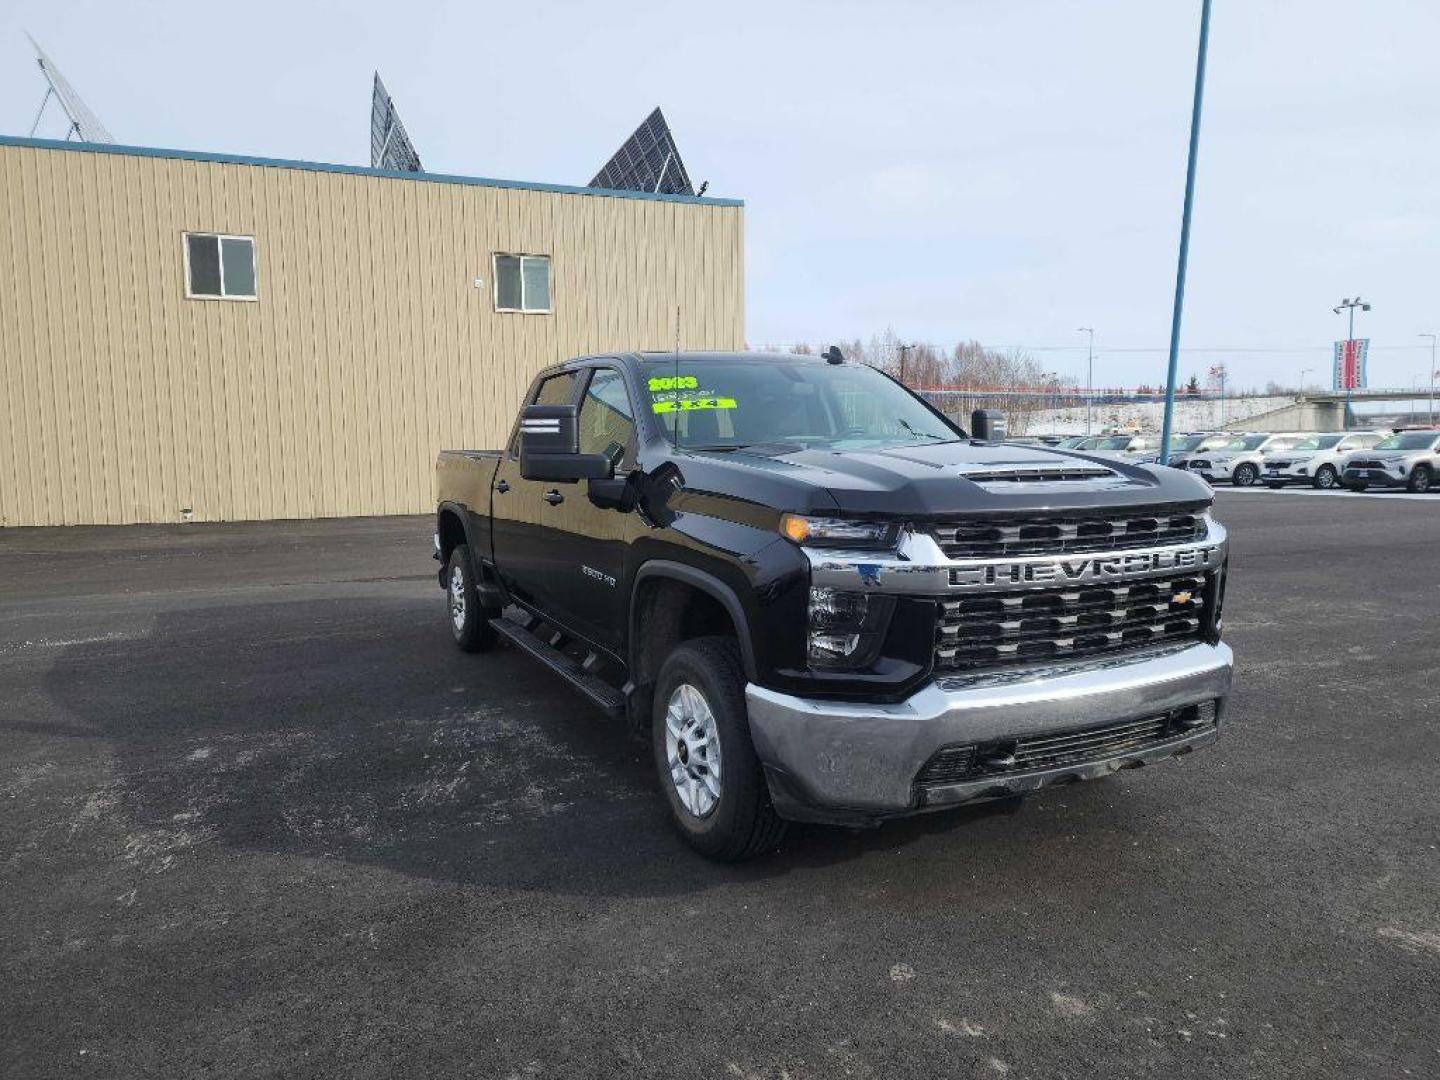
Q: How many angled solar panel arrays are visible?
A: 3